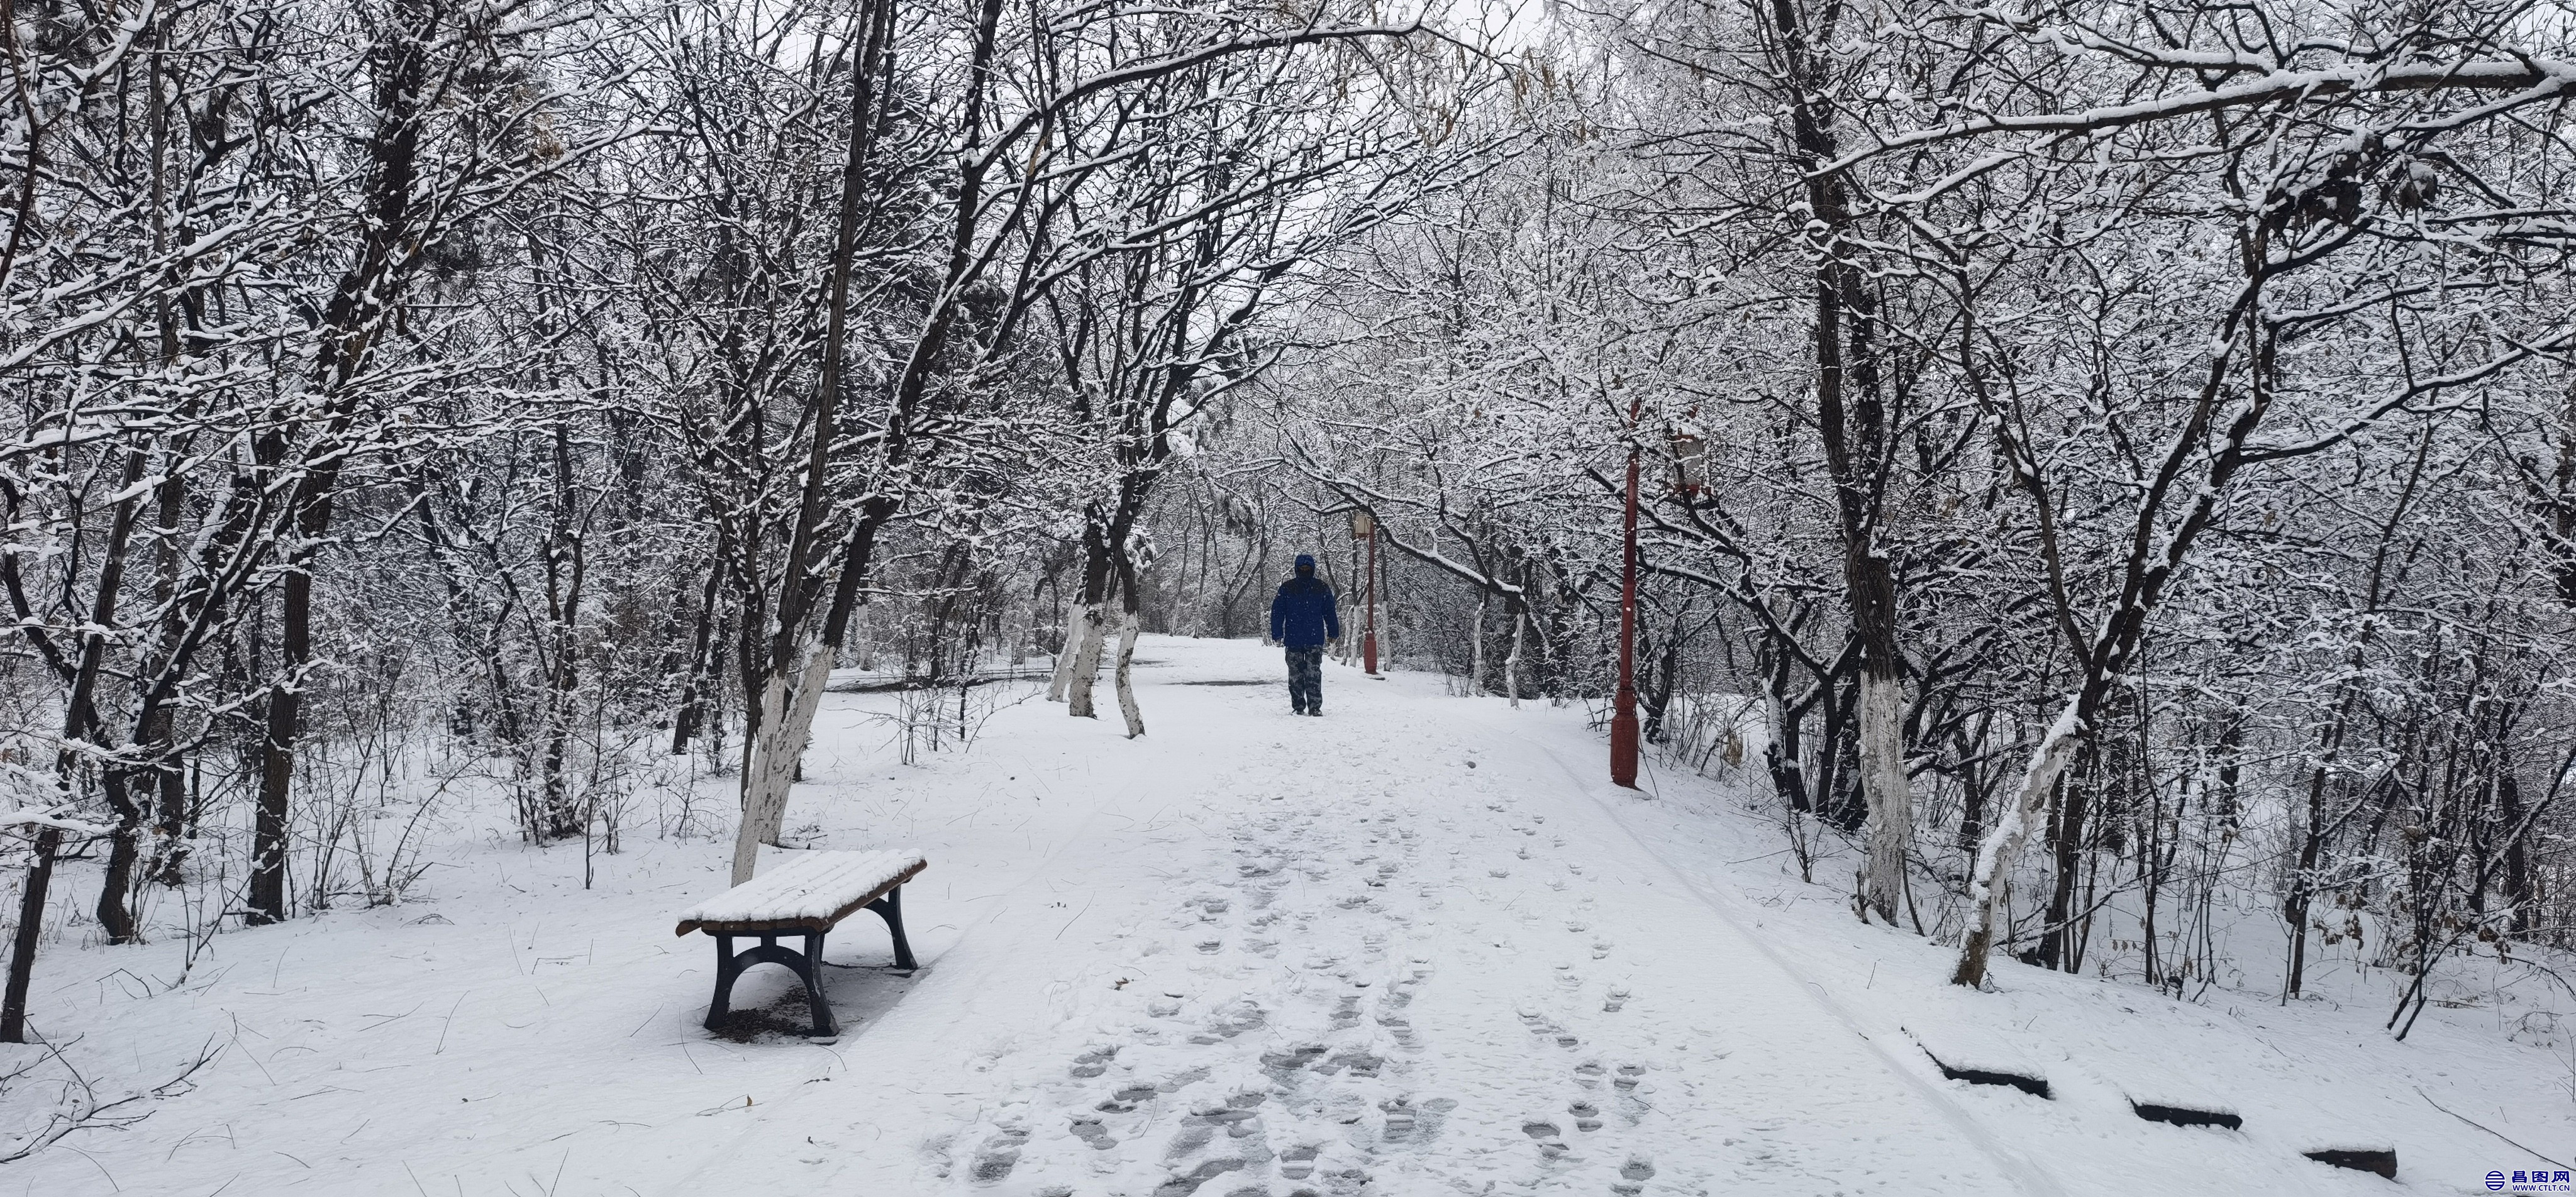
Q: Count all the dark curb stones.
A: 3